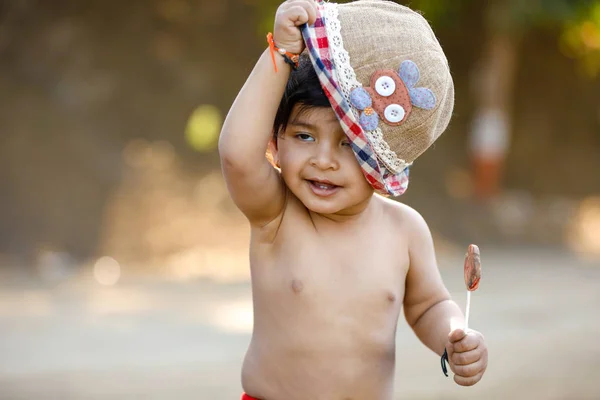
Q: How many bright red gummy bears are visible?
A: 0